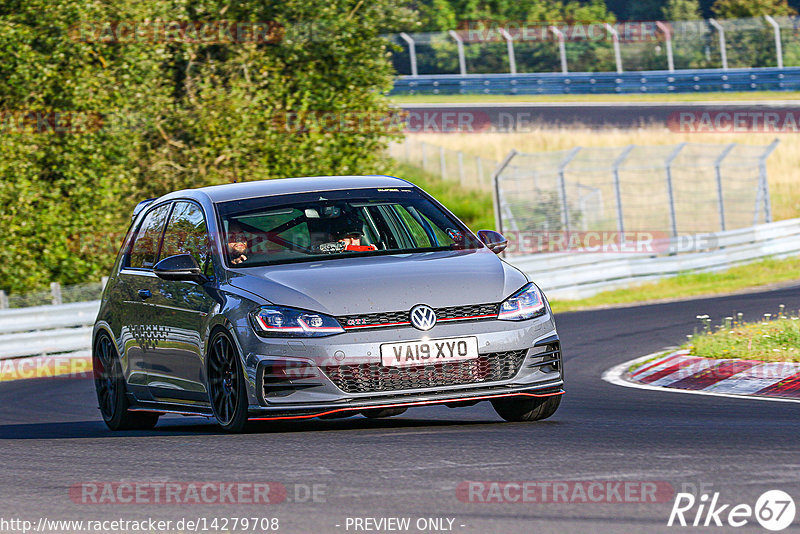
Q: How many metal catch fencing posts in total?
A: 14